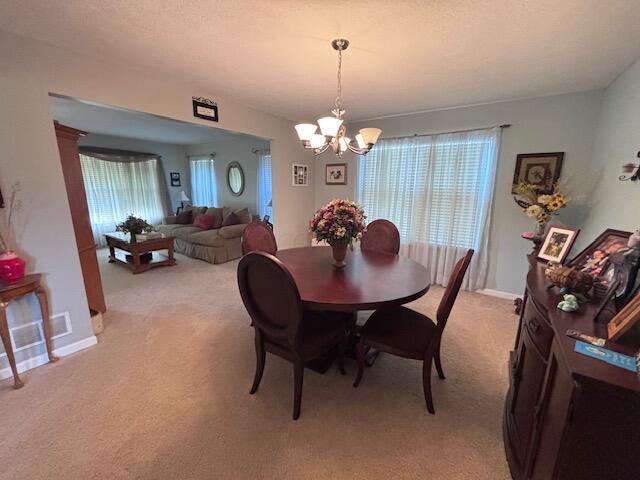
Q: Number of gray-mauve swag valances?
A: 1